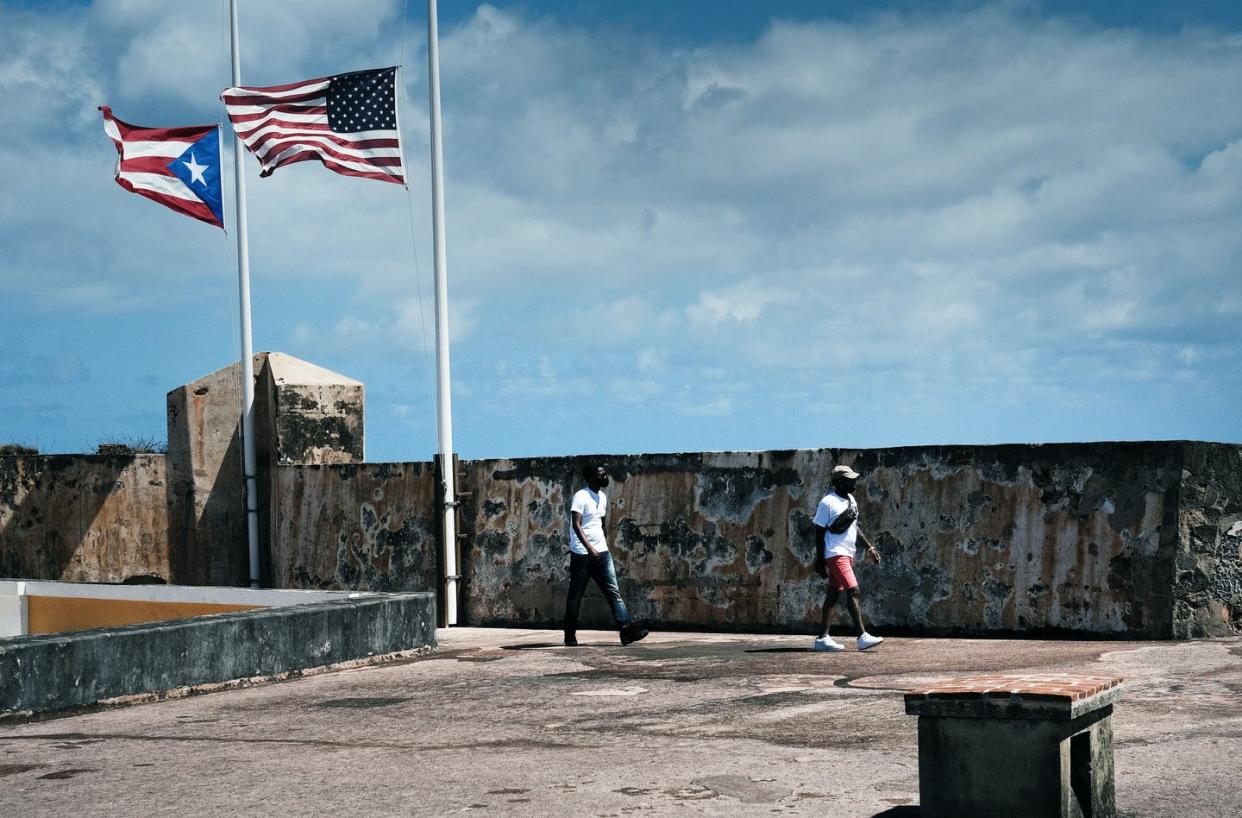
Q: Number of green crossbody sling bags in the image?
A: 0